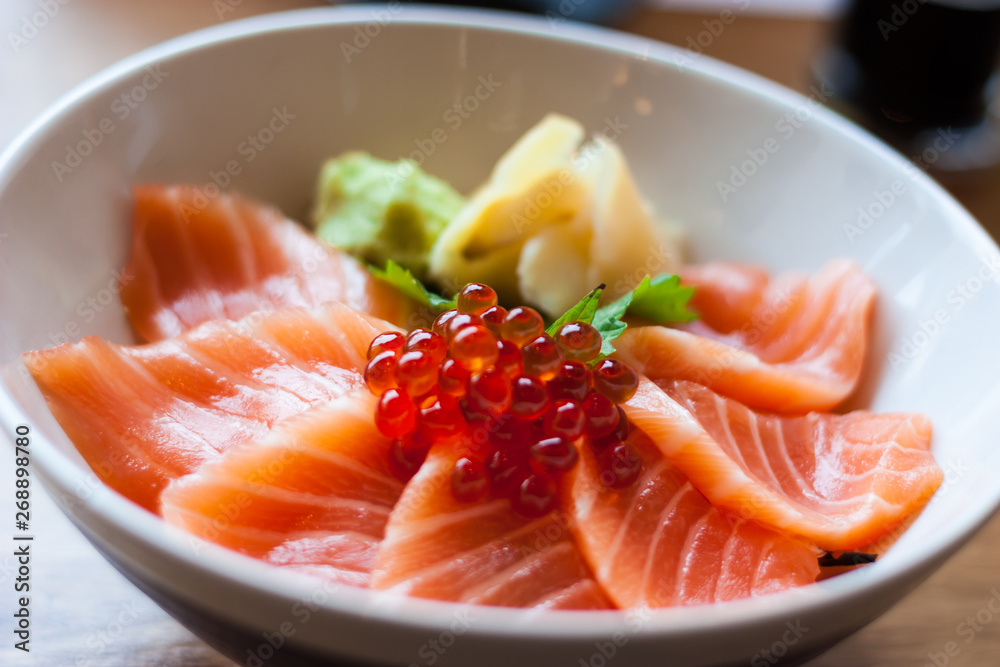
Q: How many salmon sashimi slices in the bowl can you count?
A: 7